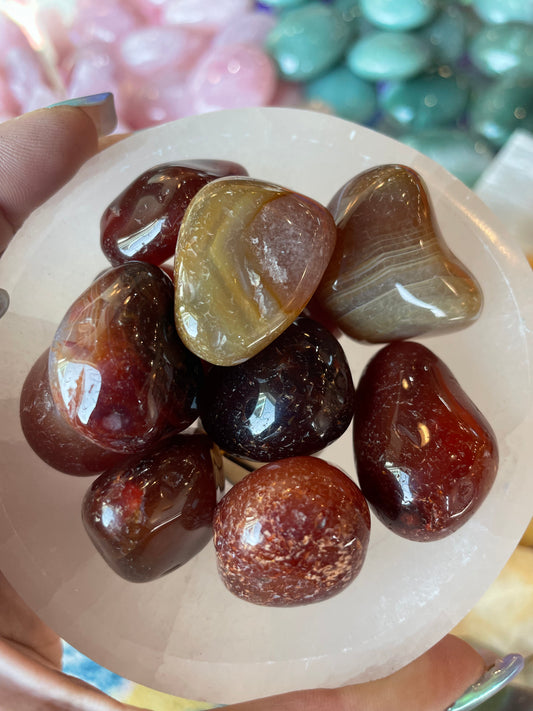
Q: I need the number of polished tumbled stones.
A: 9